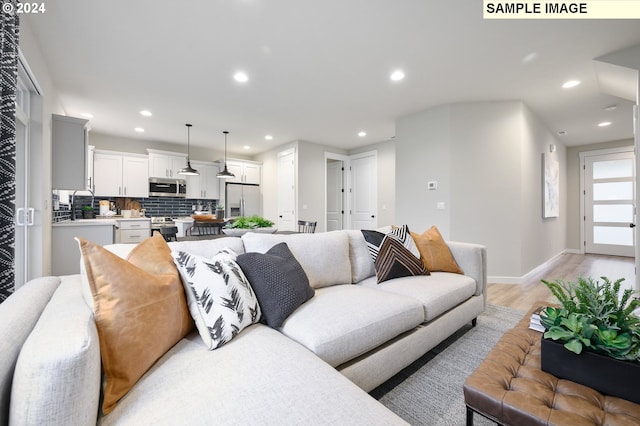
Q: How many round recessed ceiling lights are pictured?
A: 10